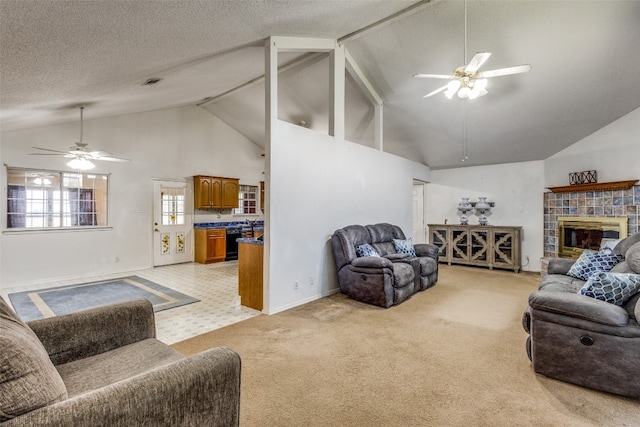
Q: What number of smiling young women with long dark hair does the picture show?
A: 0